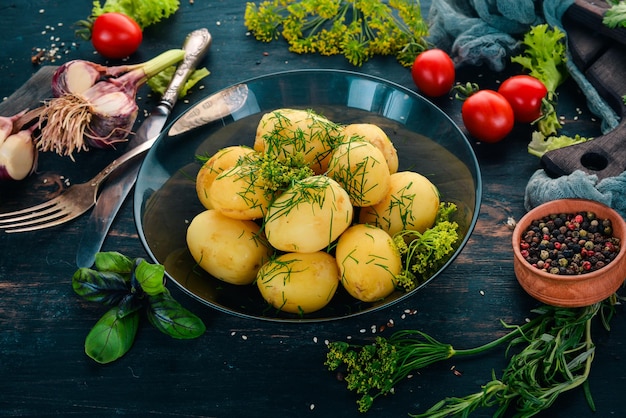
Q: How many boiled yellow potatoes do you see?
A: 10